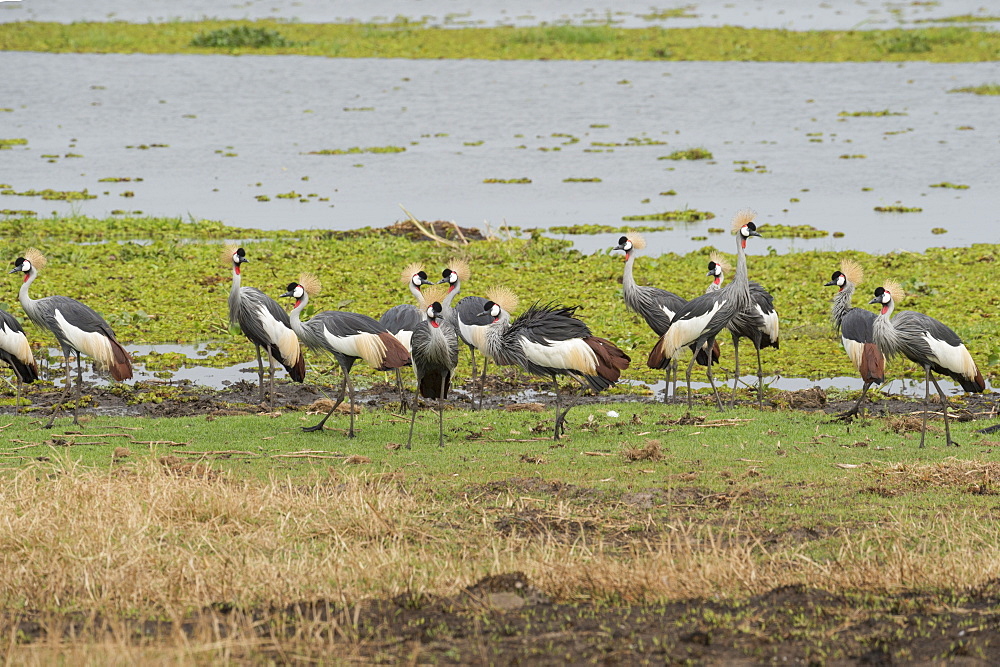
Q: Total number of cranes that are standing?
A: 13